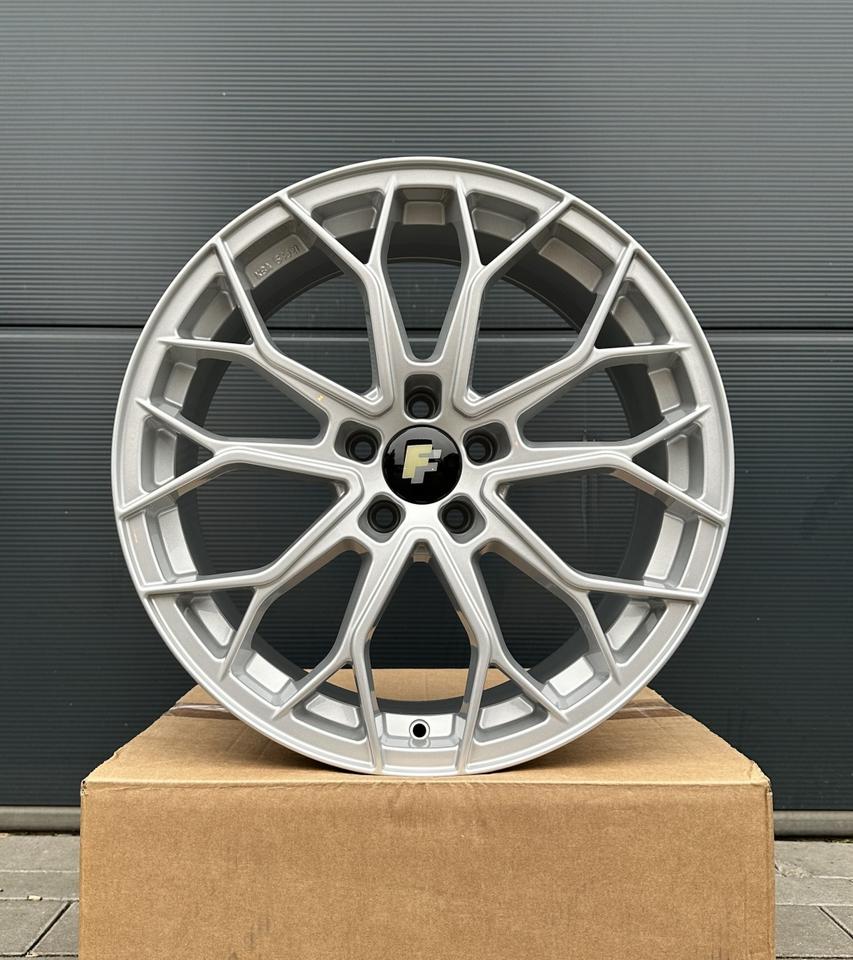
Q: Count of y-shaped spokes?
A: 10